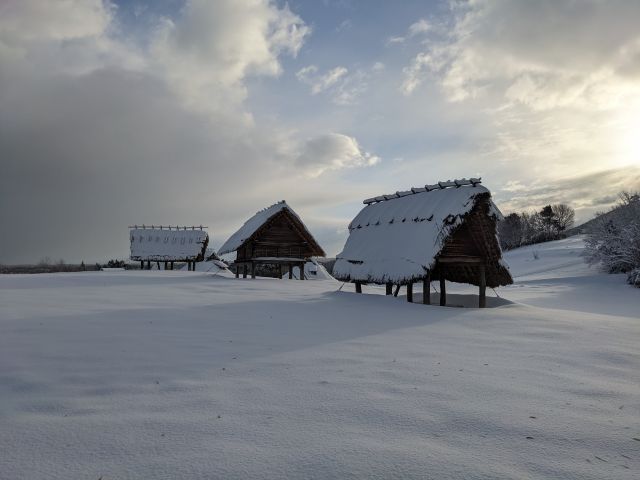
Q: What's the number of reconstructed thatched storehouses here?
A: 3